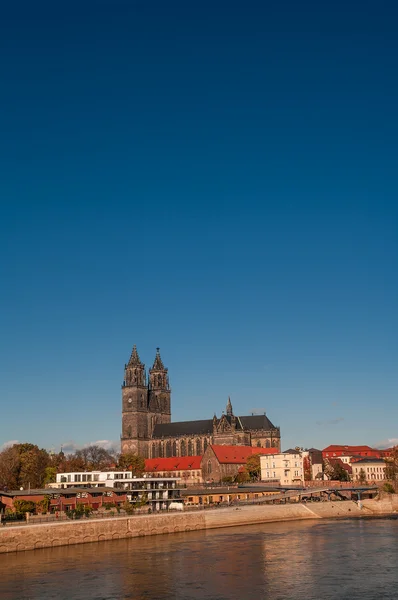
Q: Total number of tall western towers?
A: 2